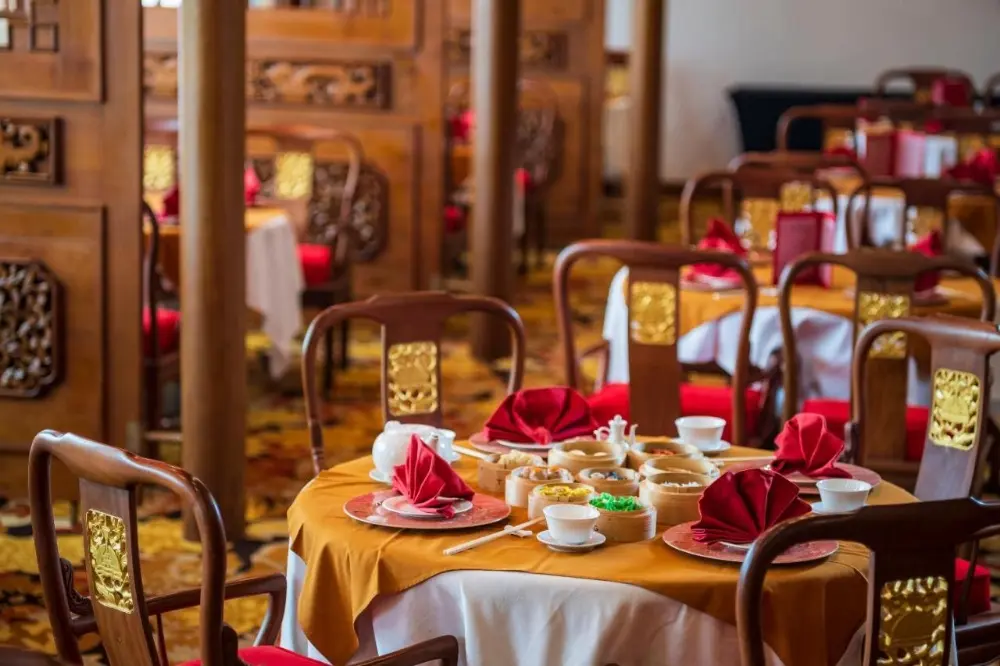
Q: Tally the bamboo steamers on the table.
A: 9